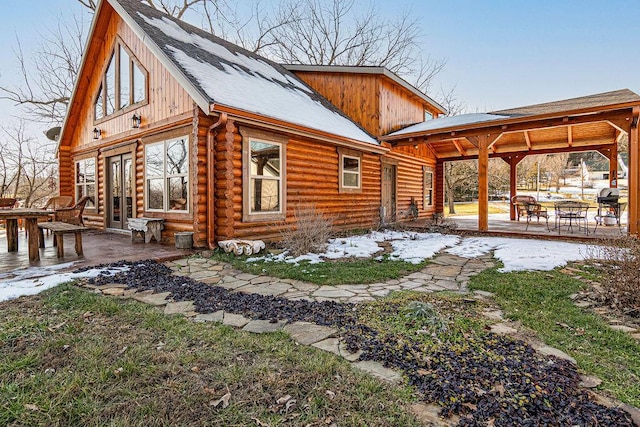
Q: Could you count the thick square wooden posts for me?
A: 4